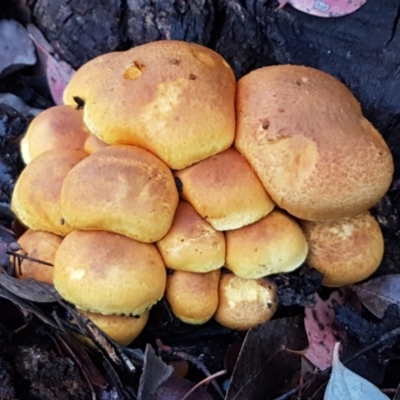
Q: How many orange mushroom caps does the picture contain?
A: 15